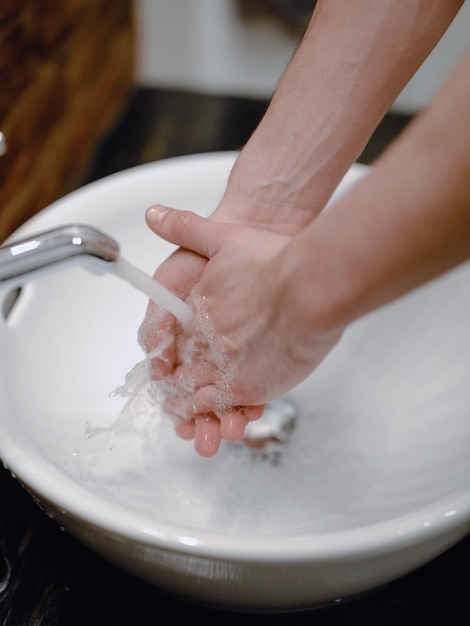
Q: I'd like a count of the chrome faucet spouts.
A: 1